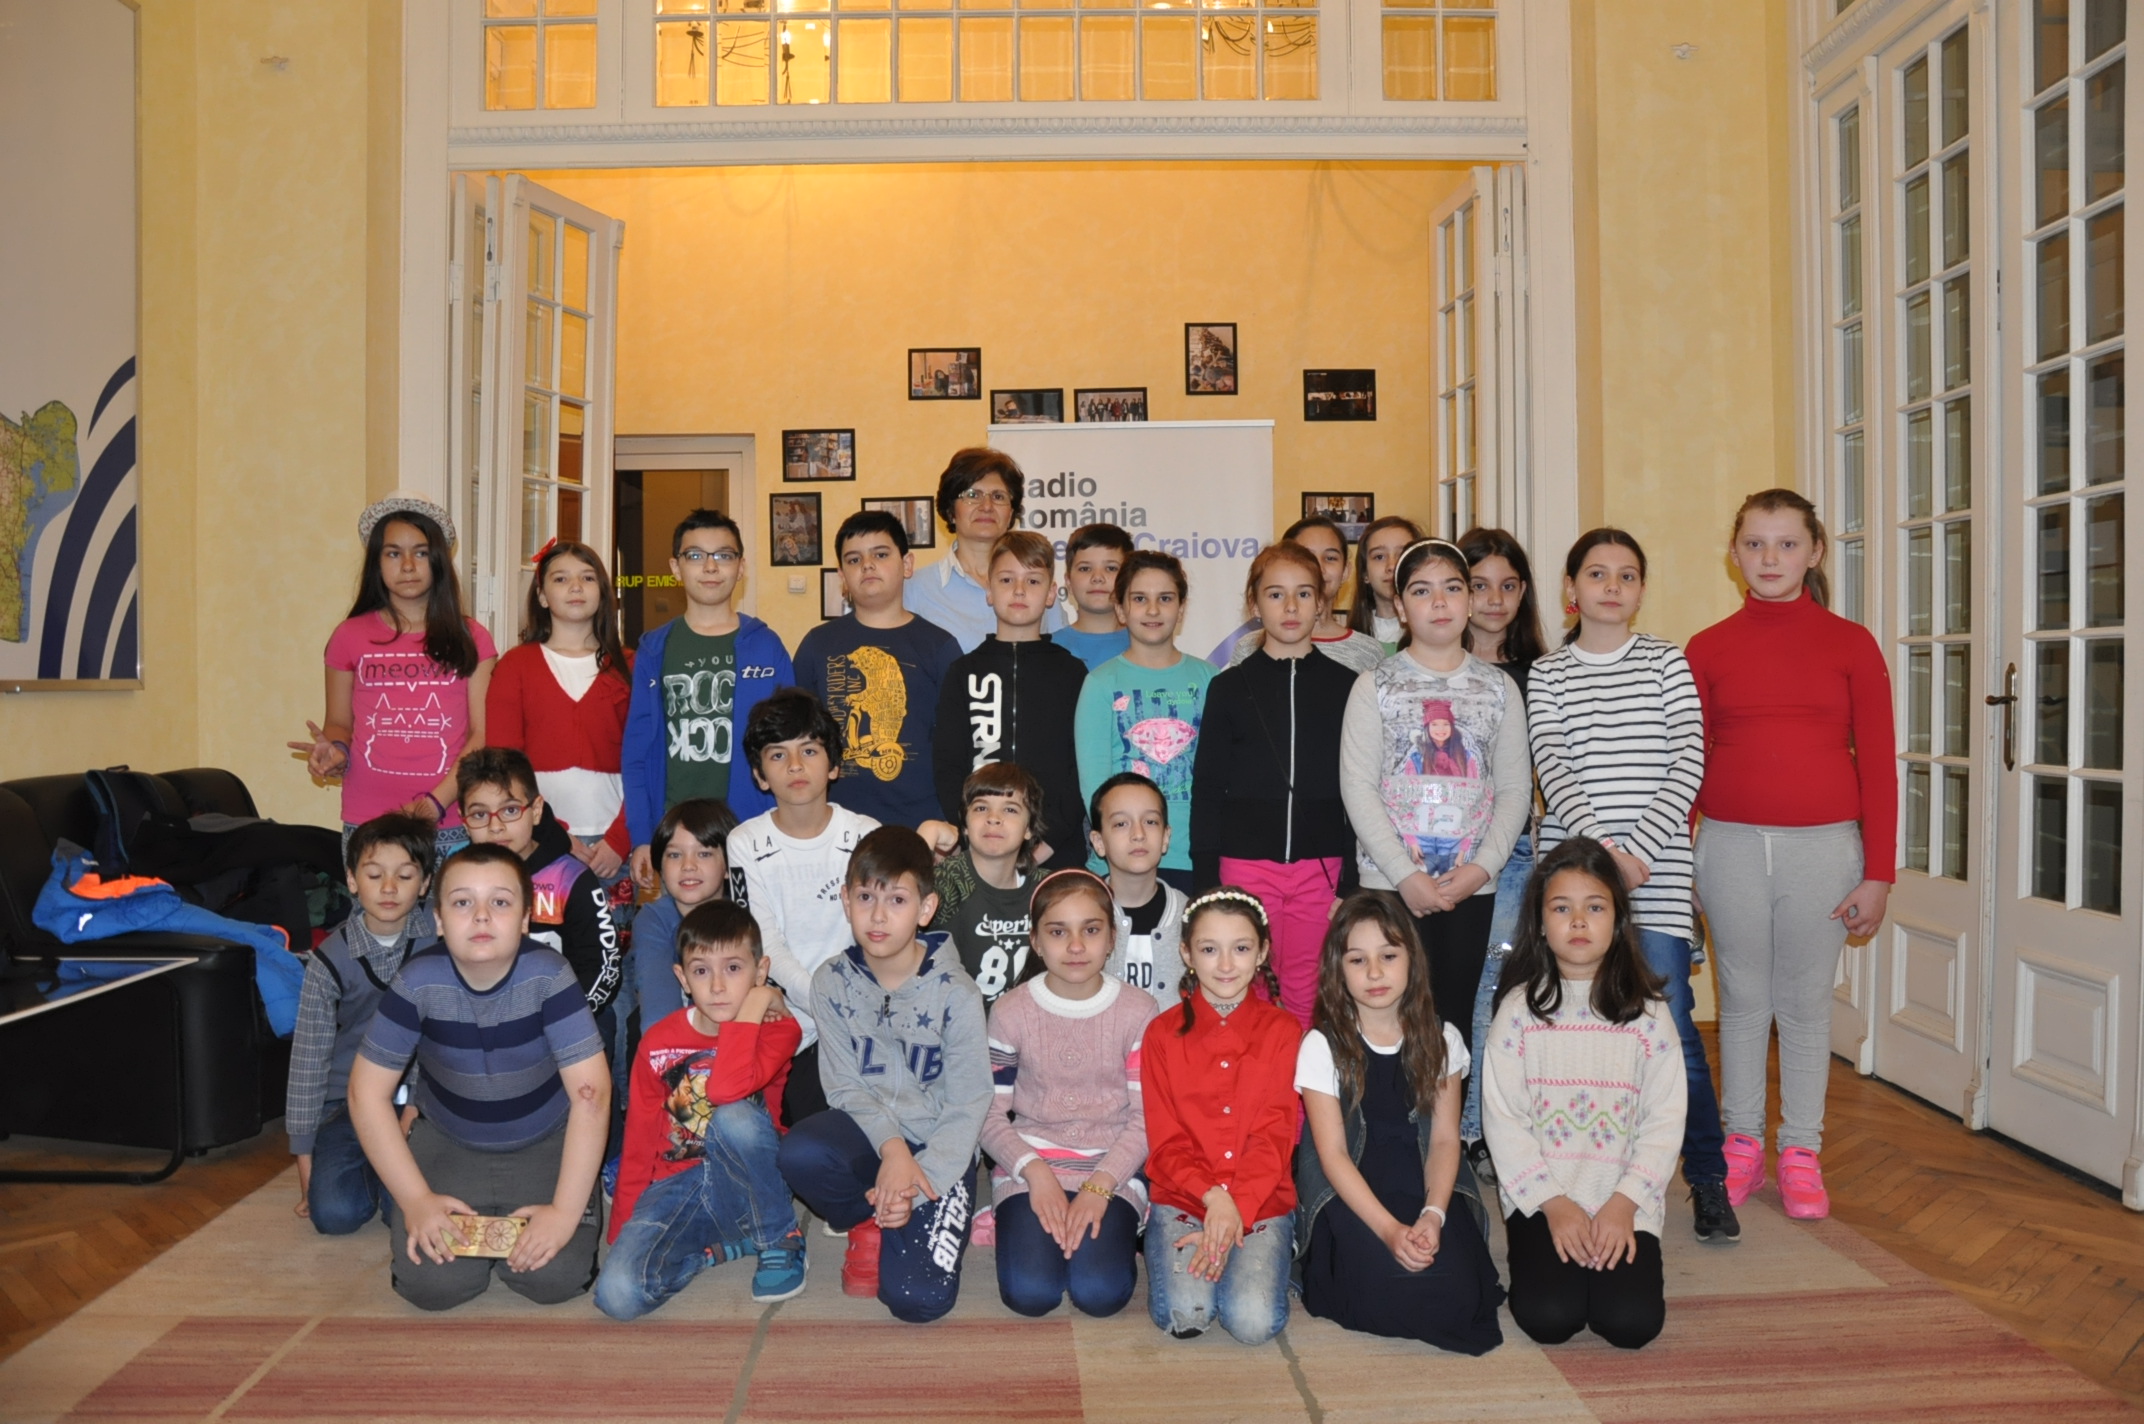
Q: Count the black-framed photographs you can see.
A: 11